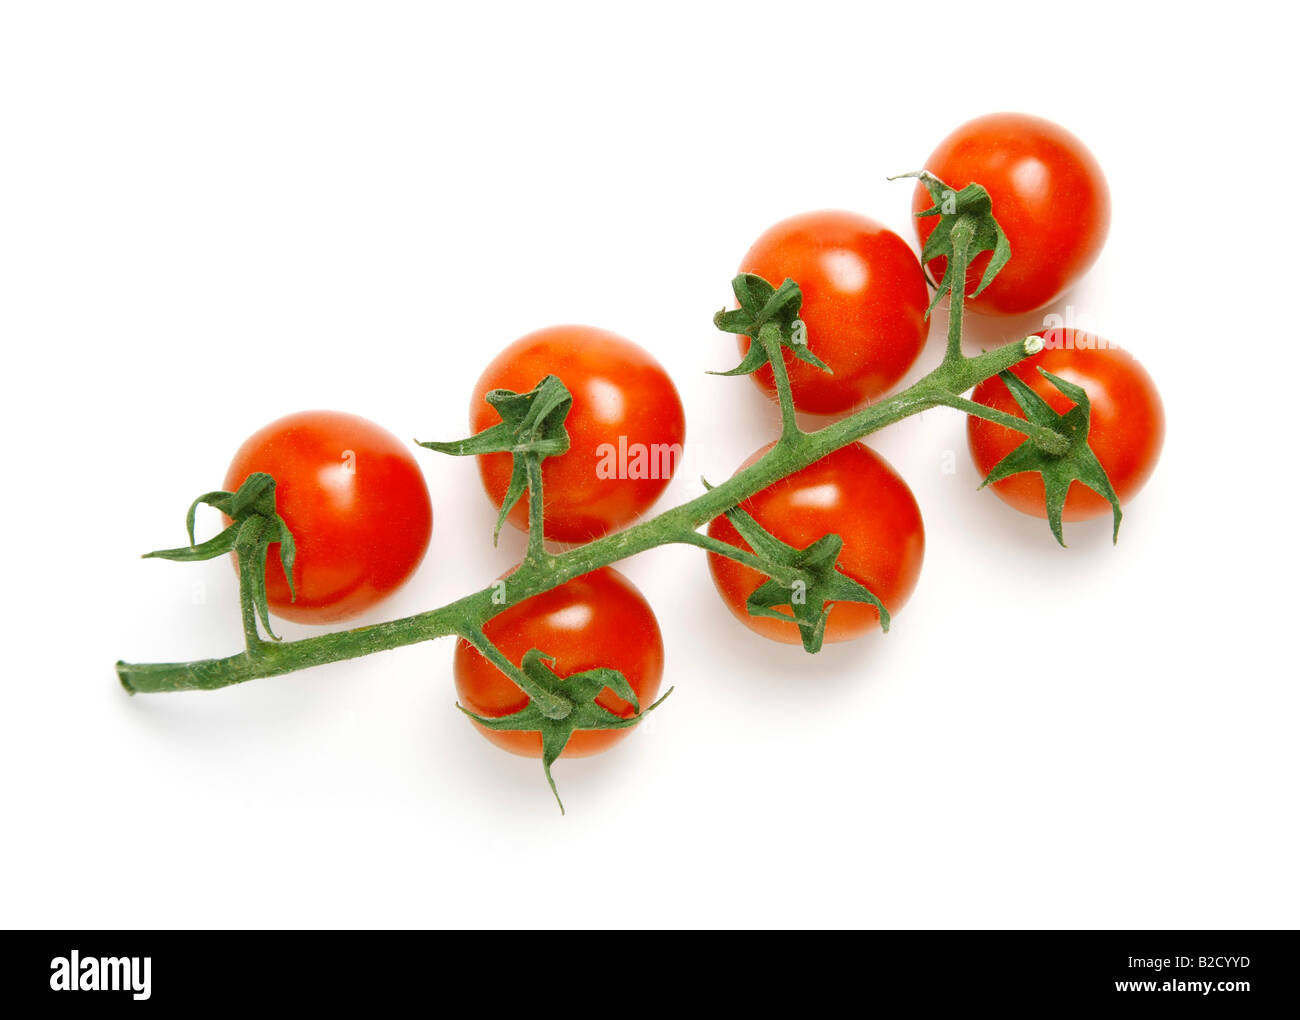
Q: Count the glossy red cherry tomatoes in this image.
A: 7